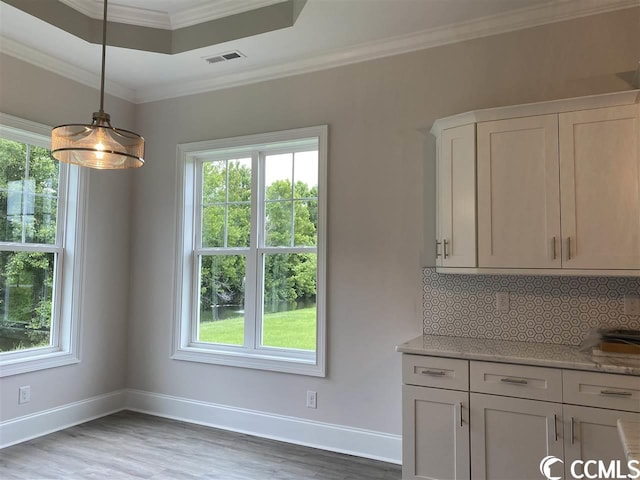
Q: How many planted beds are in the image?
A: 0